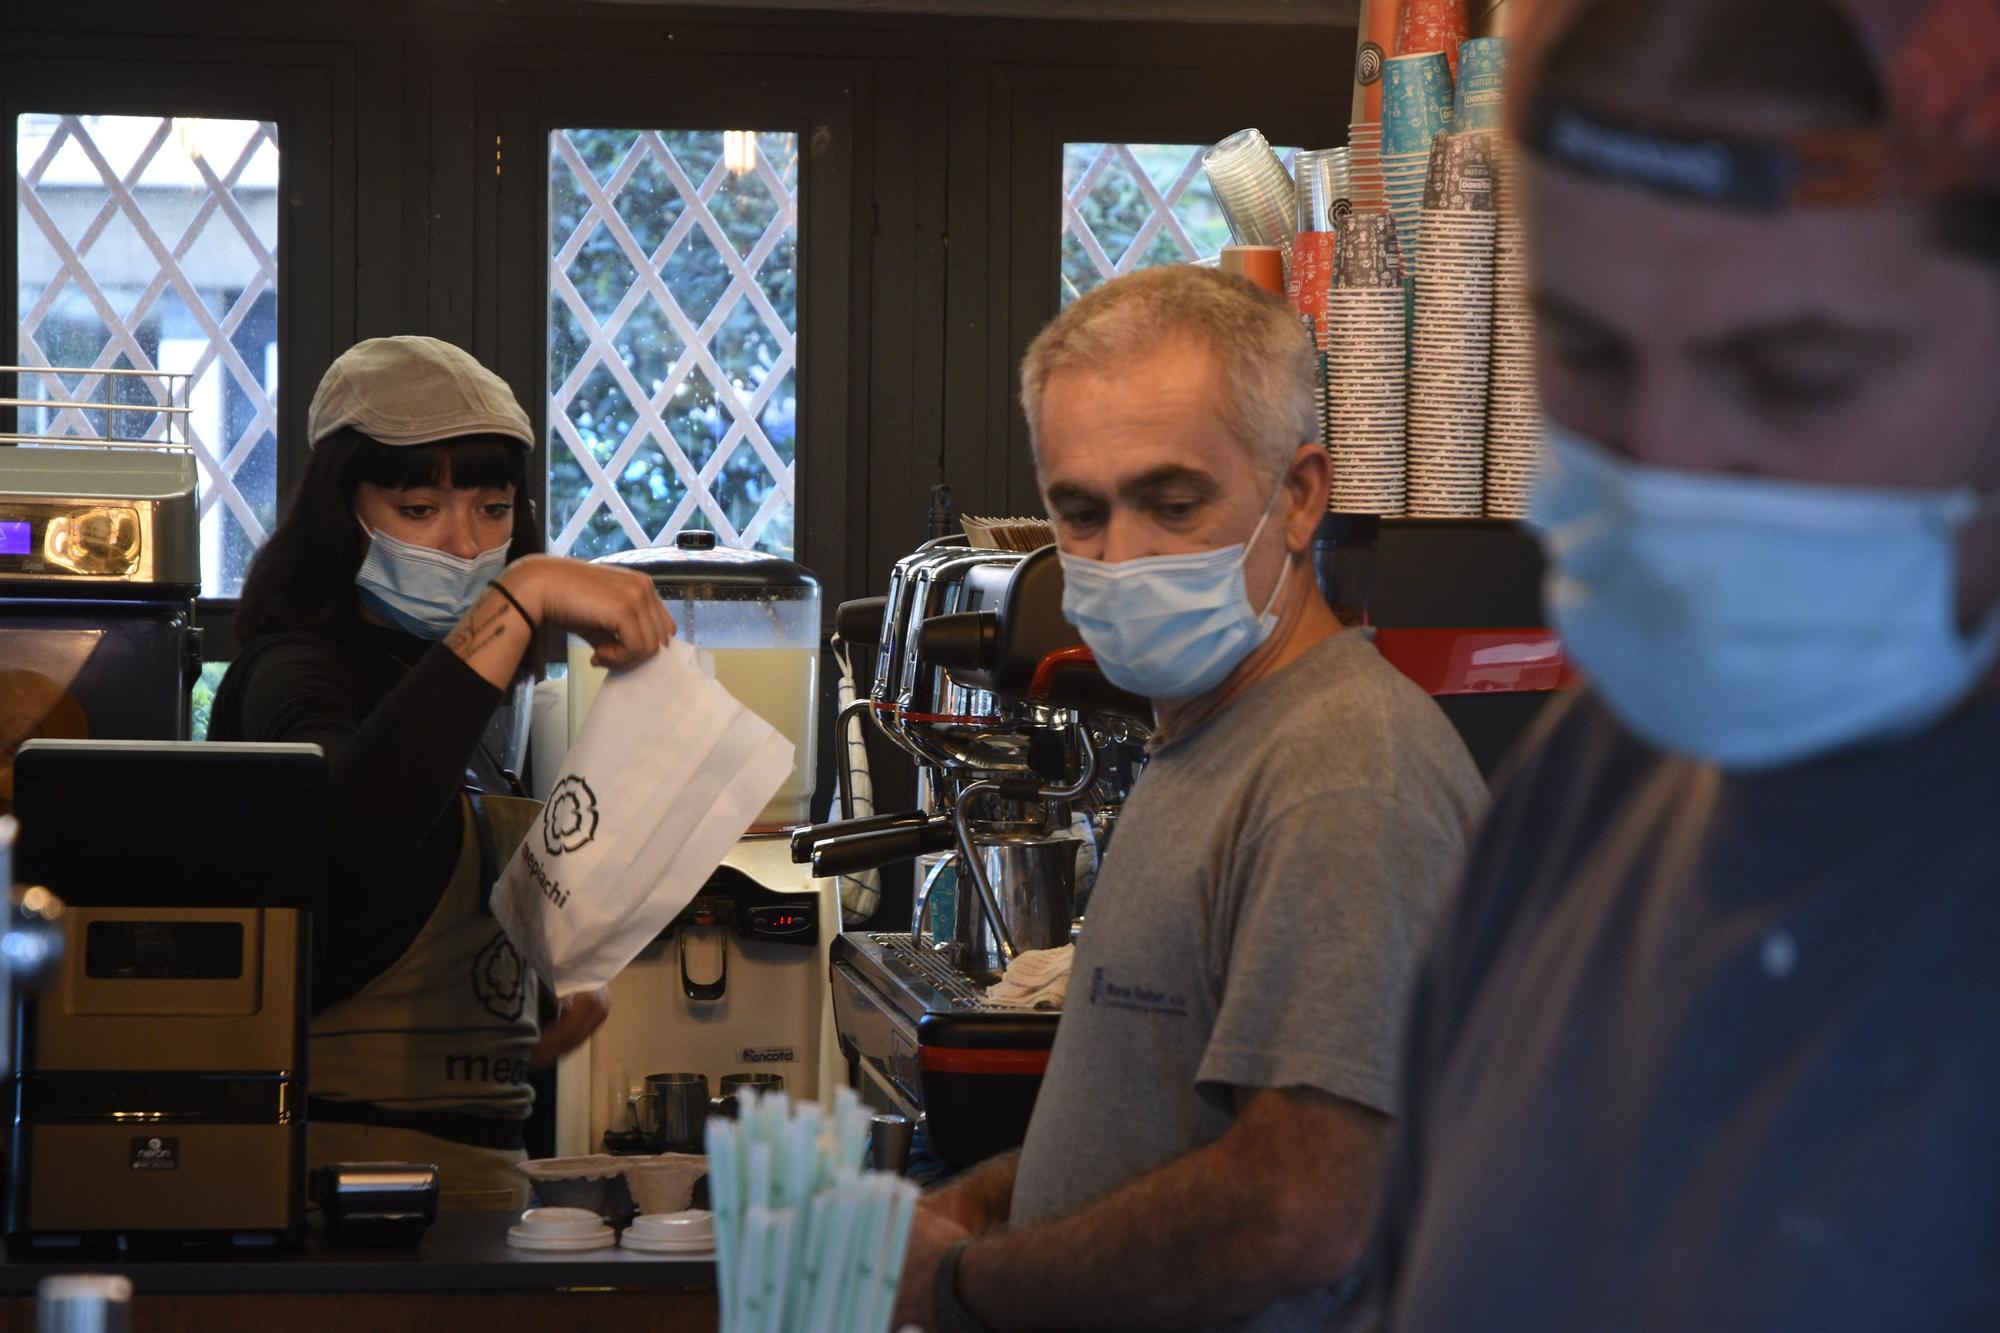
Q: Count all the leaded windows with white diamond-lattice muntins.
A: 3